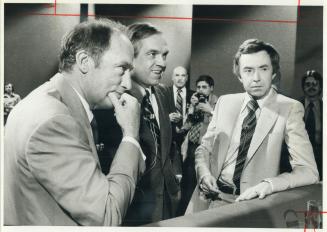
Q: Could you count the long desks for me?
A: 1